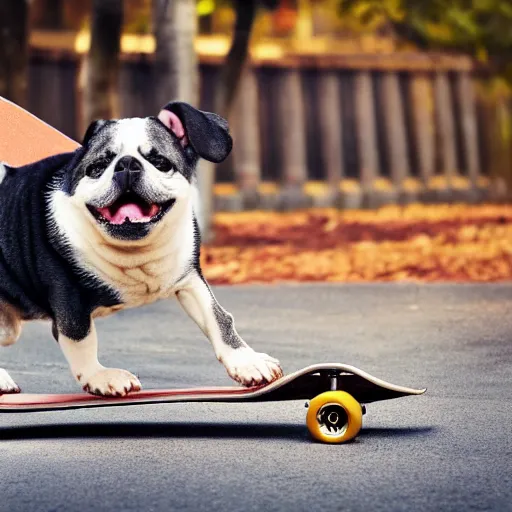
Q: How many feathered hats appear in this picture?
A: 0